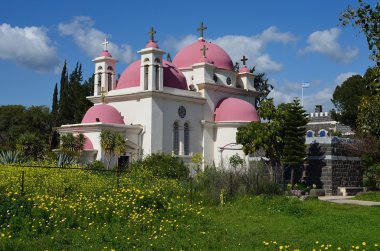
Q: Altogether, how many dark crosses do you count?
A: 4